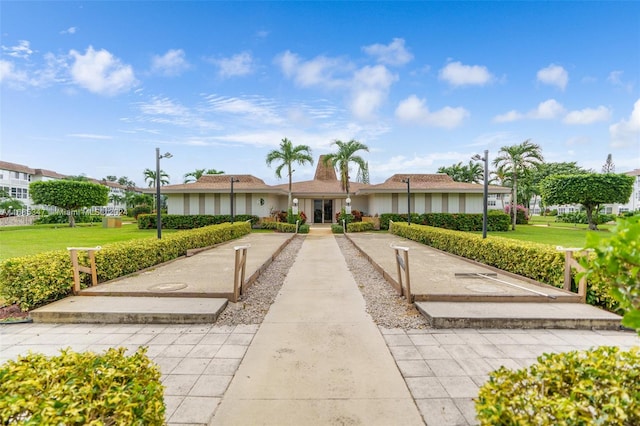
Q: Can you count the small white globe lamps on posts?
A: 2